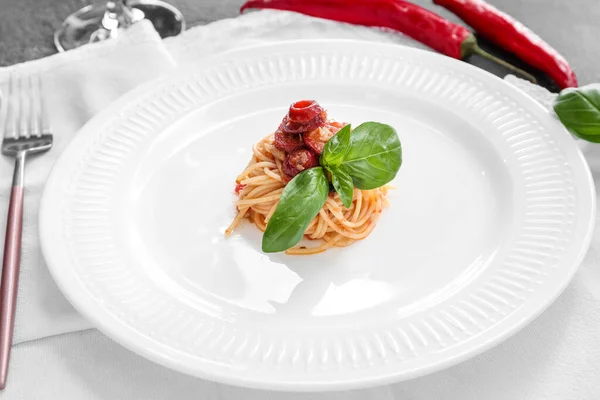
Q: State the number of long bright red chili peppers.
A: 2